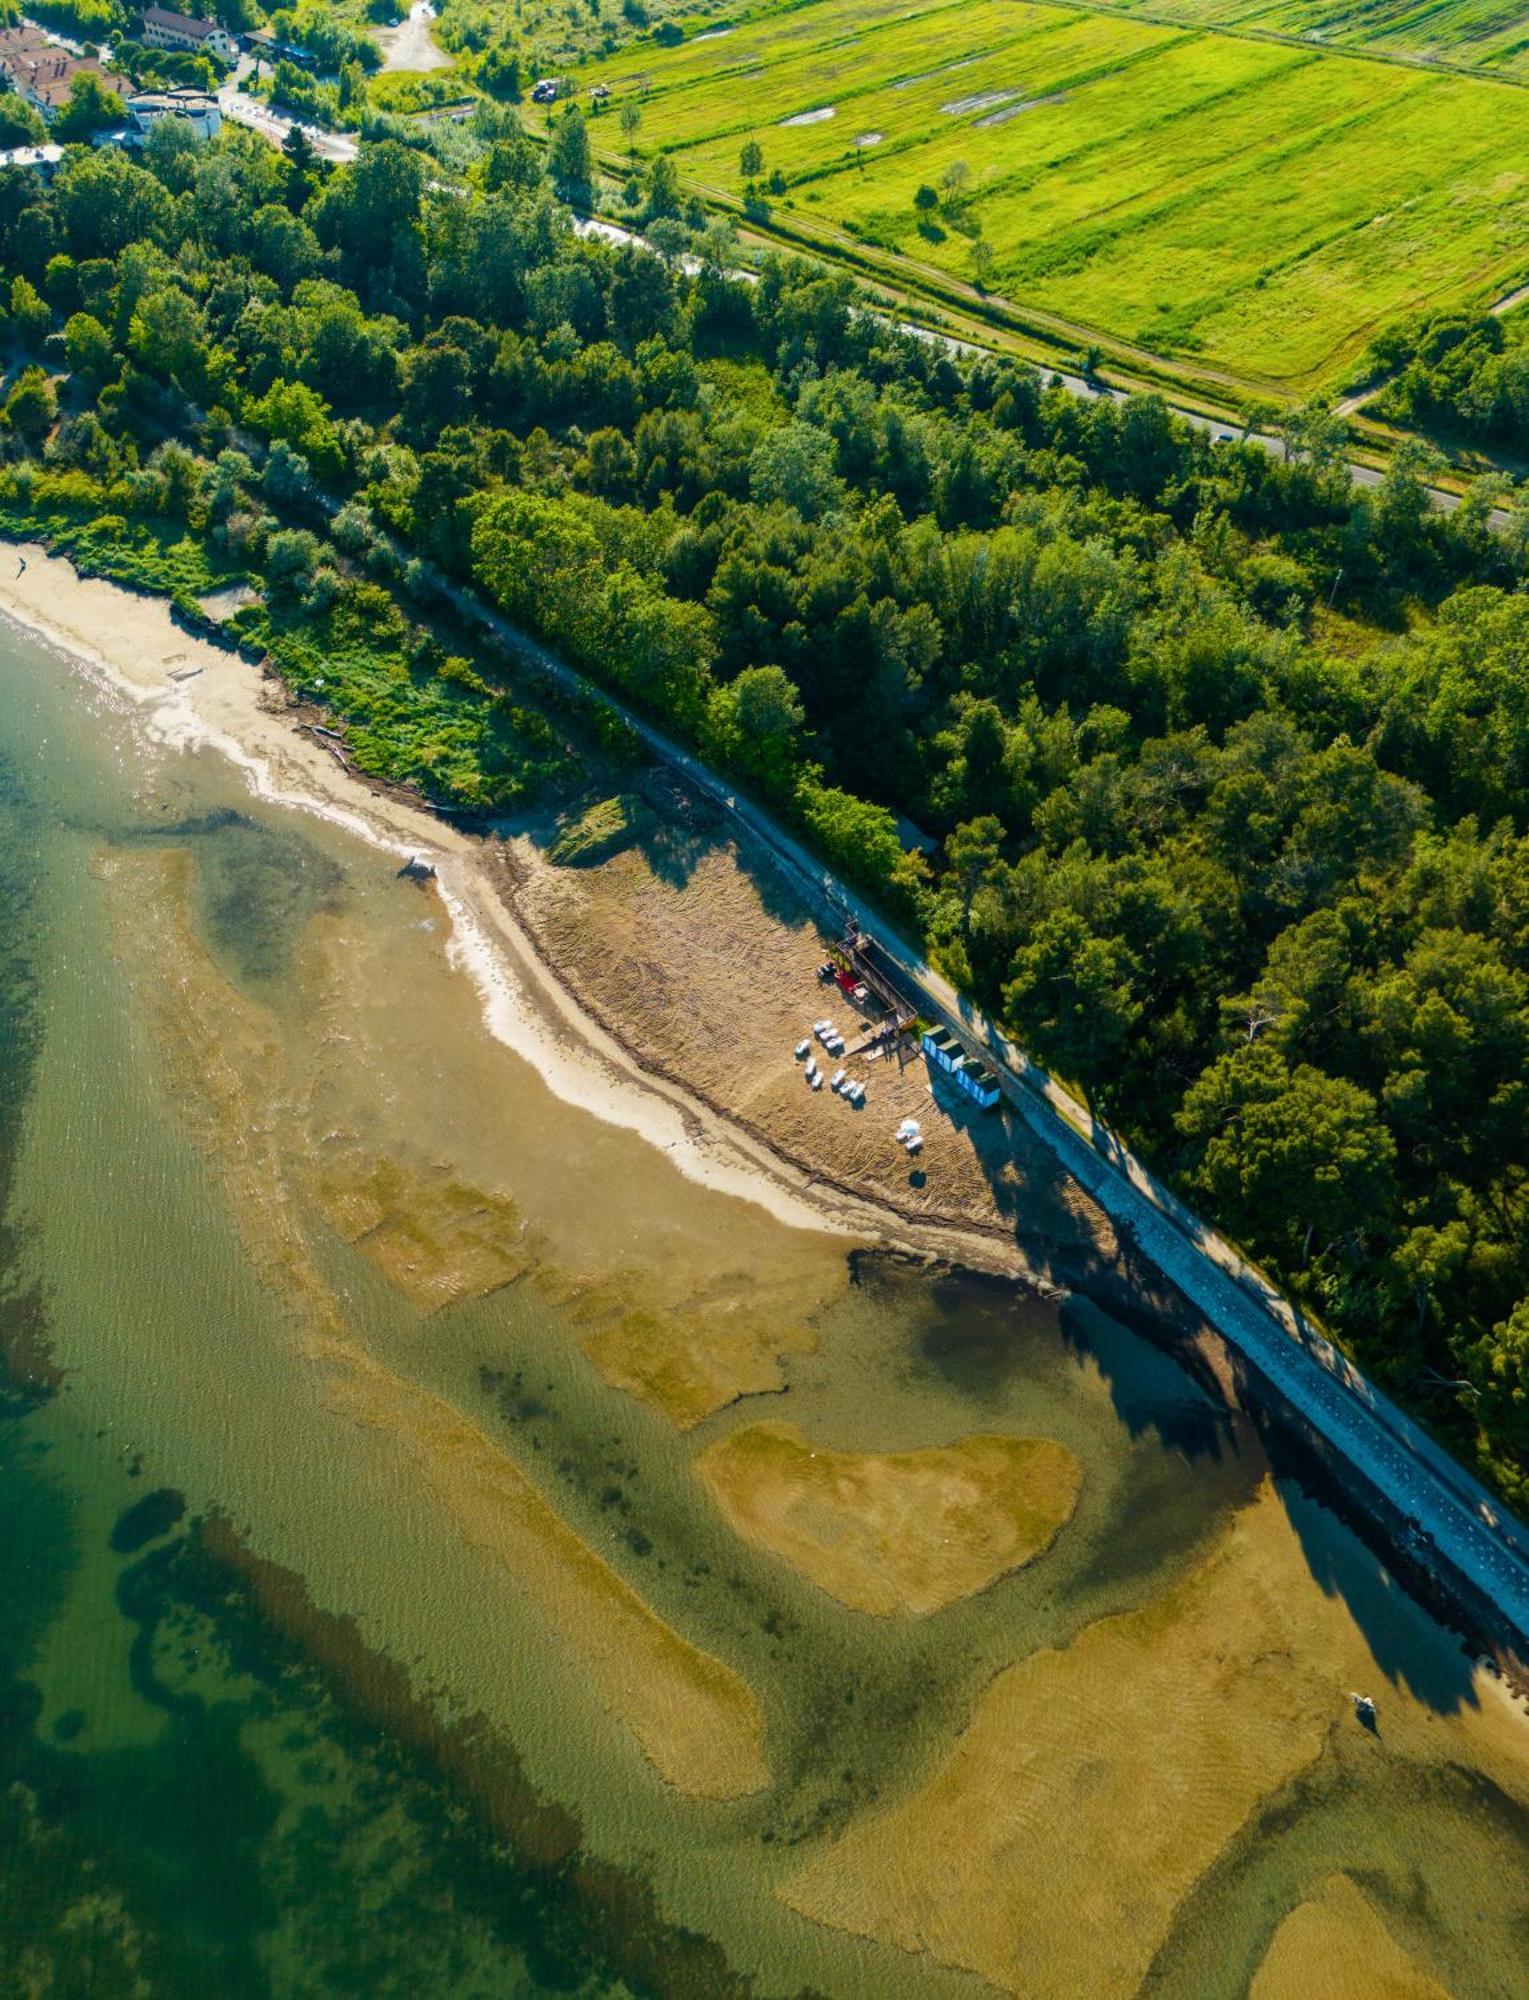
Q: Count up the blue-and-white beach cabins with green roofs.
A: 4